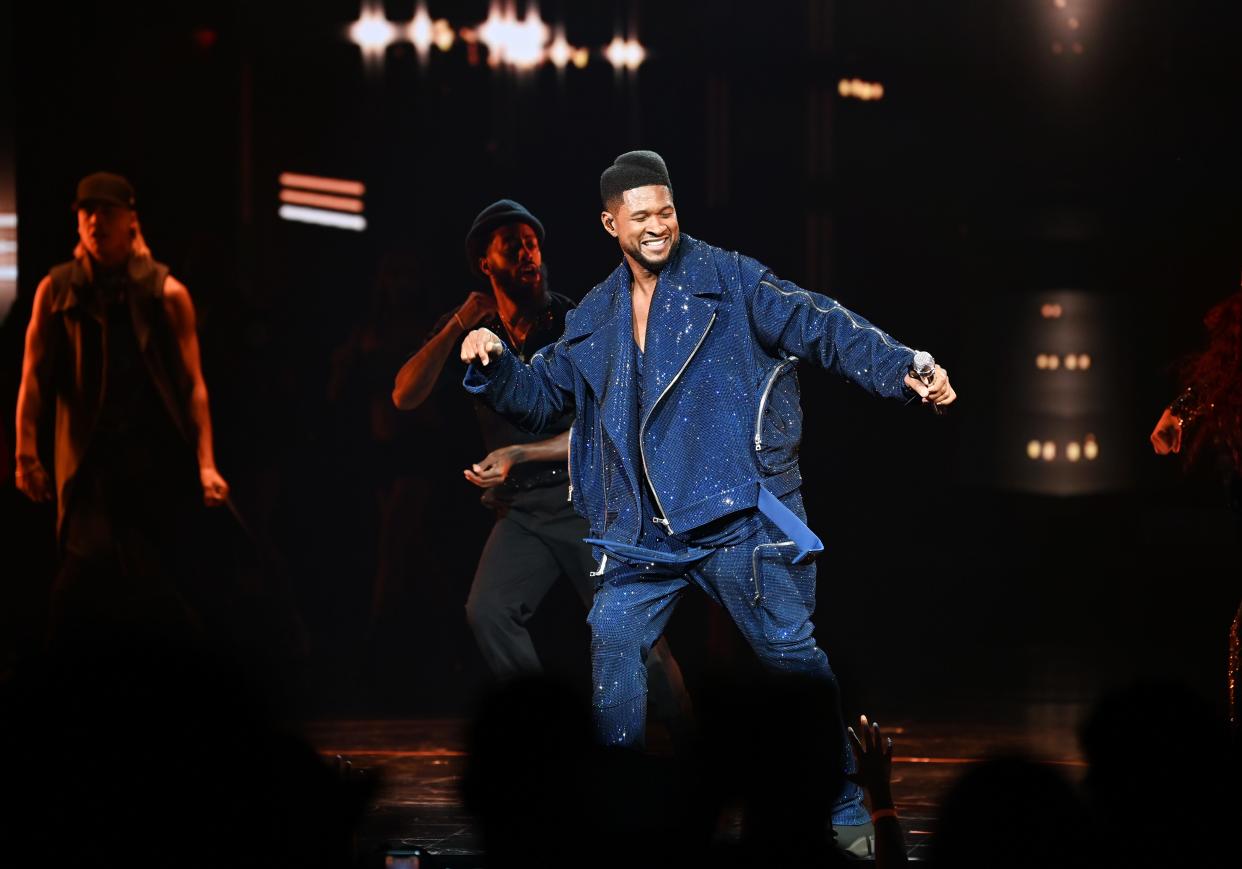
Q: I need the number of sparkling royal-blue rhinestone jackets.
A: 1